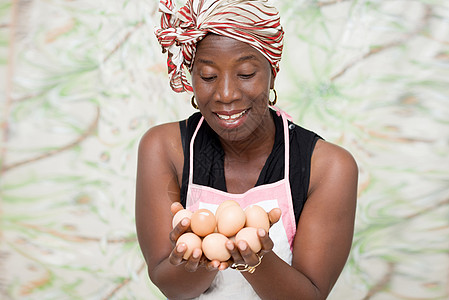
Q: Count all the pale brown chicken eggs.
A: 8